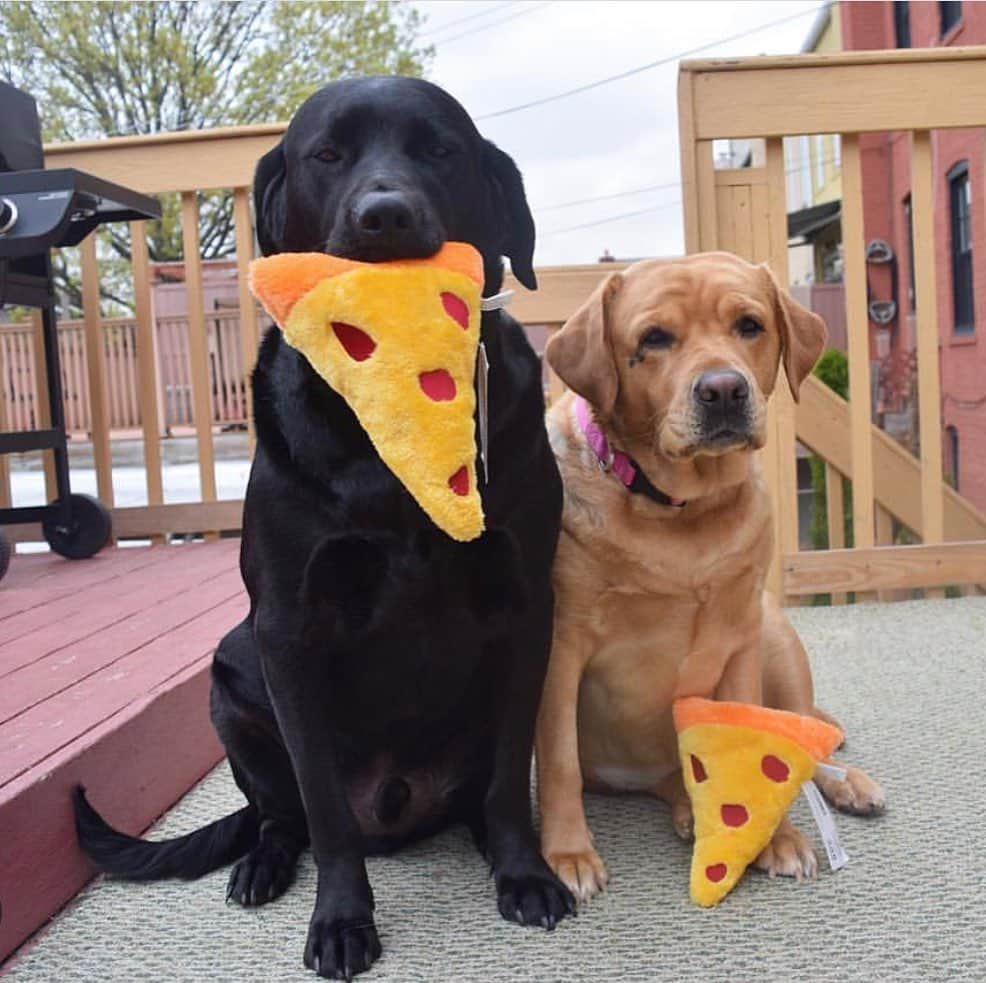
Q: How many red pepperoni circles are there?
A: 8